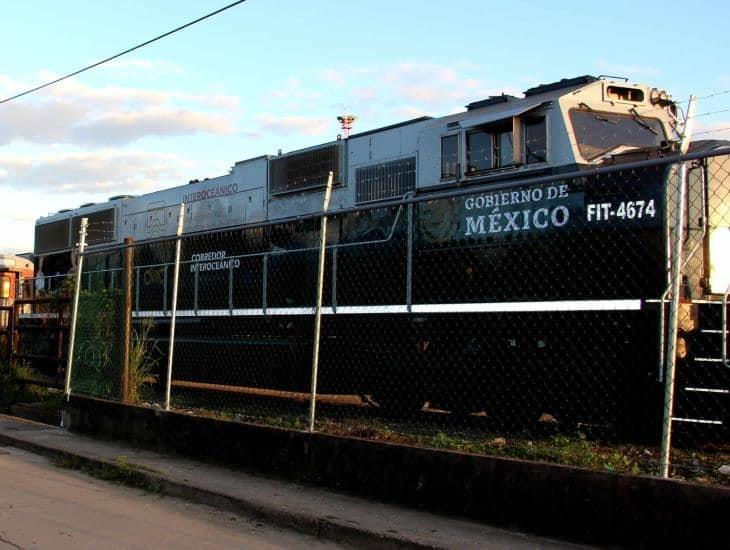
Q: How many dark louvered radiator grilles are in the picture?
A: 4